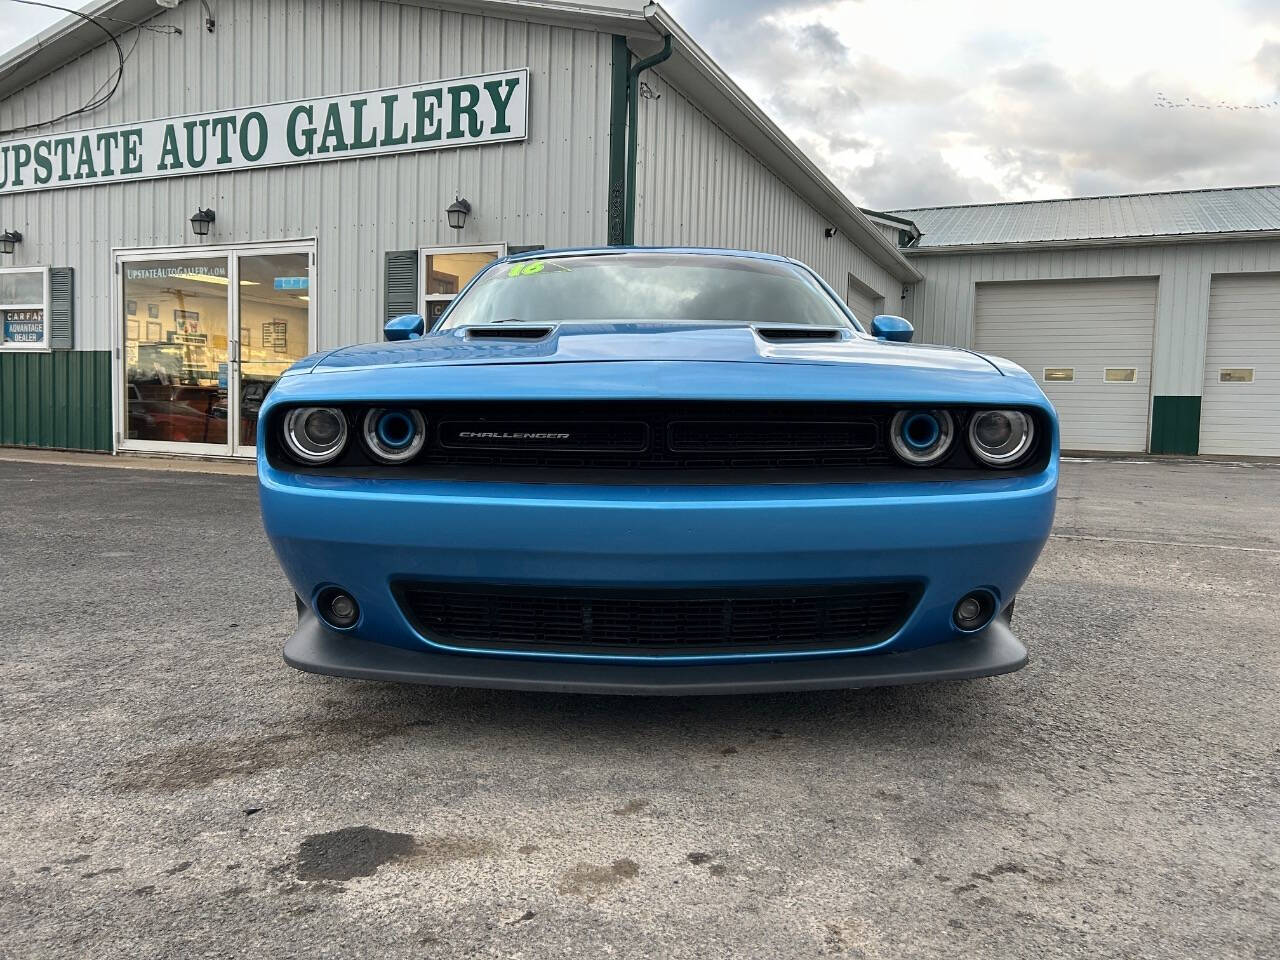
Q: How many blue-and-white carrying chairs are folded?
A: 0